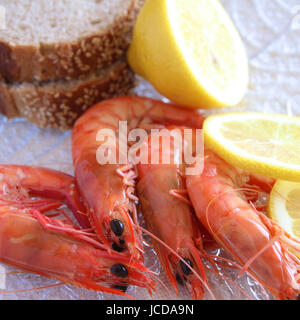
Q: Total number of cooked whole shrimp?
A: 4